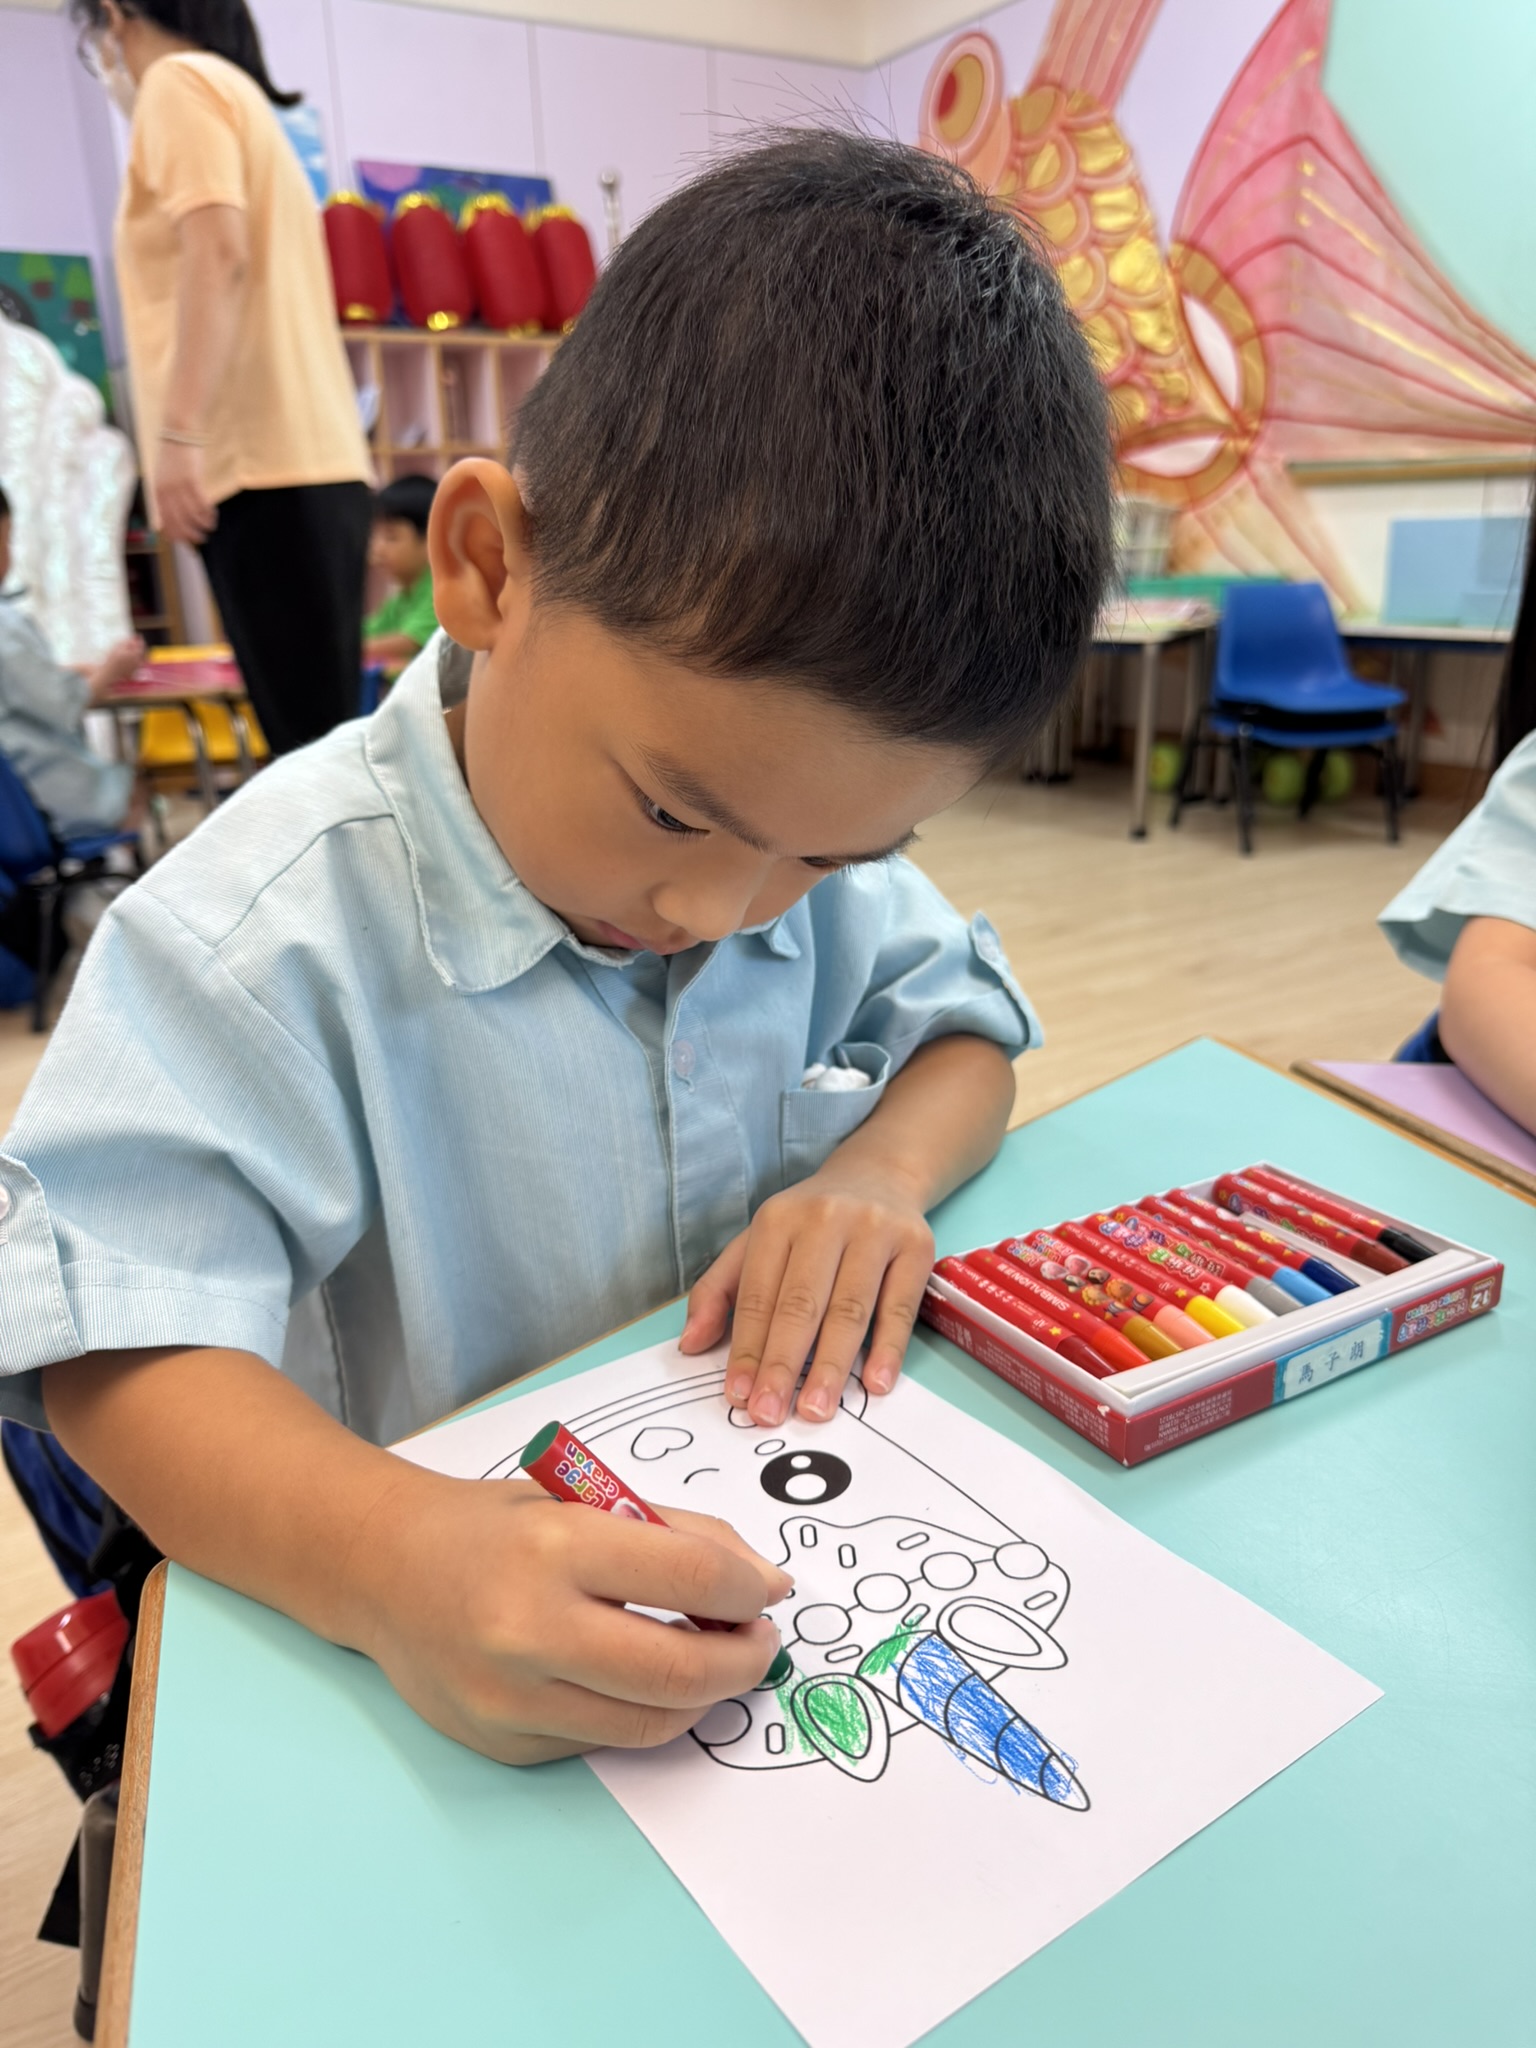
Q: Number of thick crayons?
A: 12